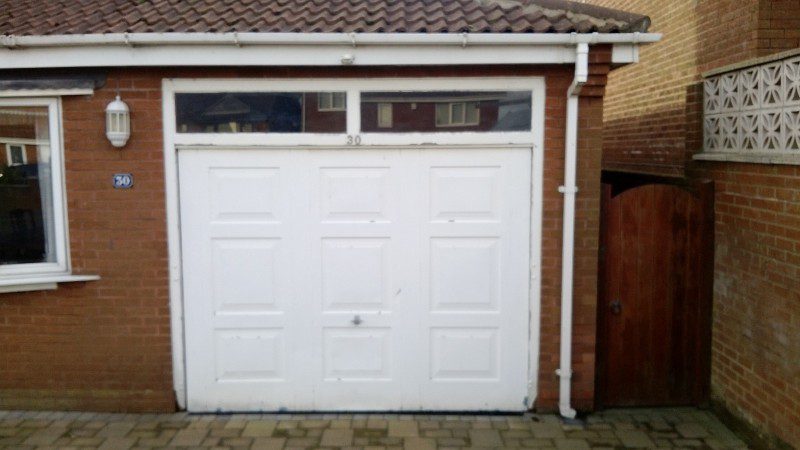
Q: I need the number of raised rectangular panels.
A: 9